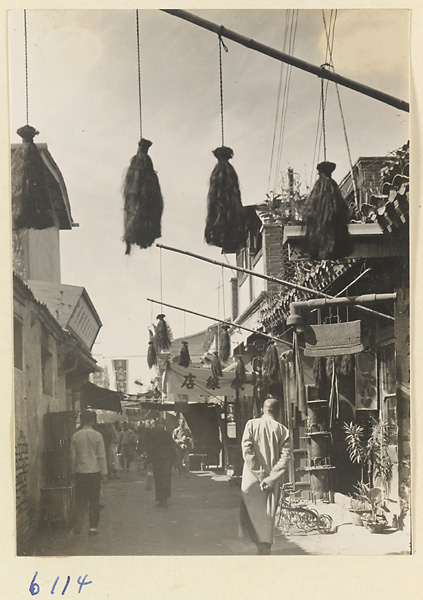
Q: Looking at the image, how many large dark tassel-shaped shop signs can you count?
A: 4